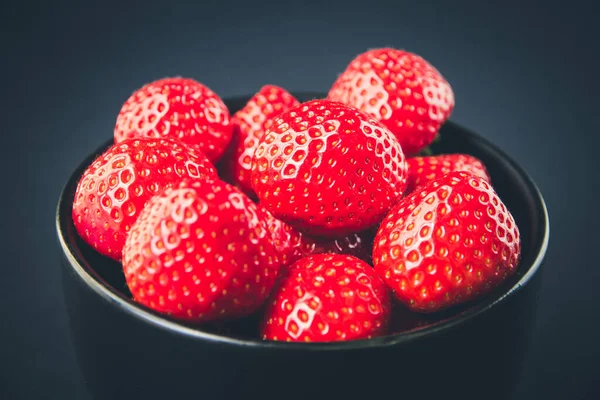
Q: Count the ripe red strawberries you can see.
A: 10